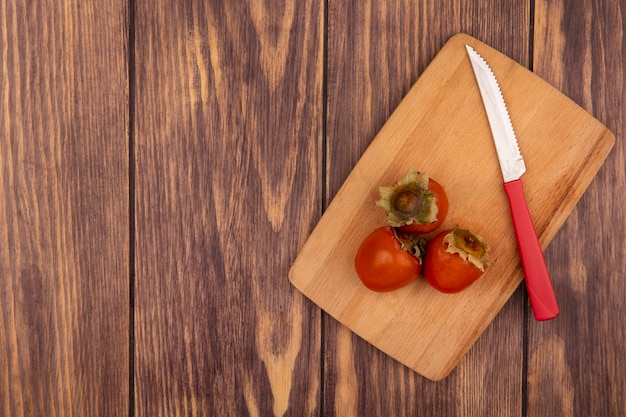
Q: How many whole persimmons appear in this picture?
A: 3